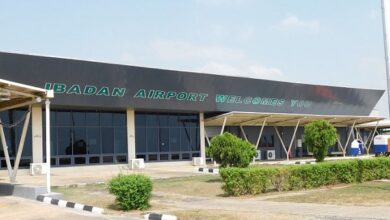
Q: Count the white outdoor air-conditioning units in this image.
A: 5